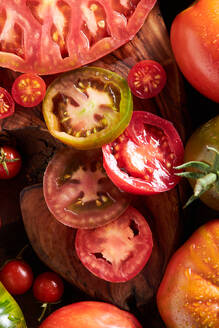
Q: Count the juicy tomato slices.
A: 8